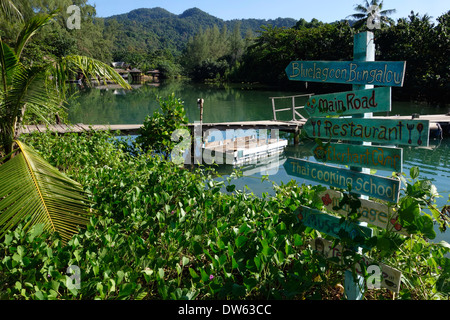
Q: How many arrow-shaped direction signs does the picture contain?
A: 8